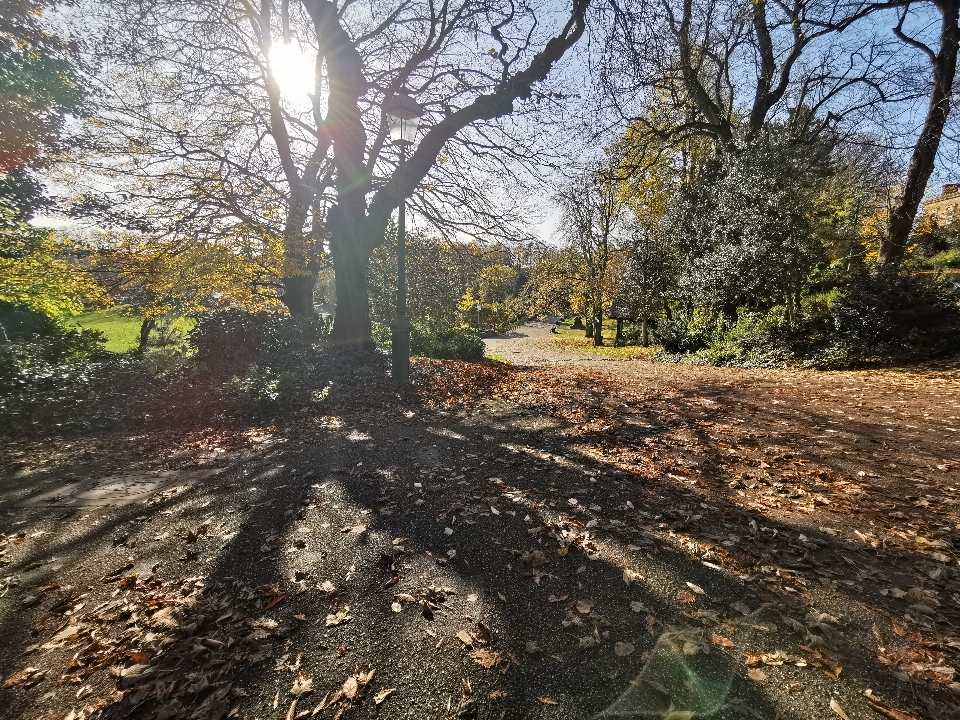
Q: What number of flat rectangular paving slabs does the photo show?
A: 1